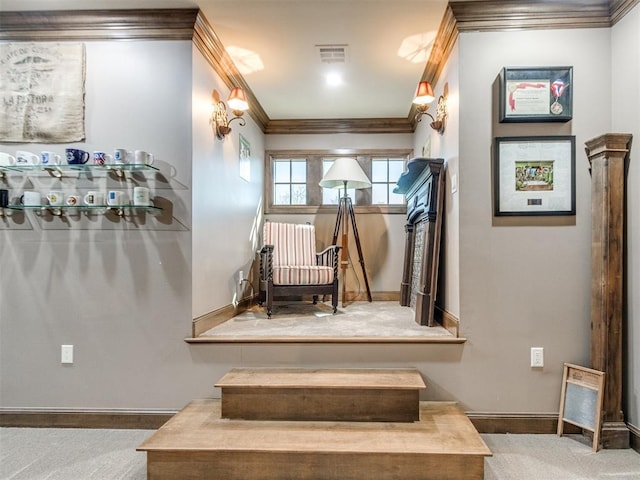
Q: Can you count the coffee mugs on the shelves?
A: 14